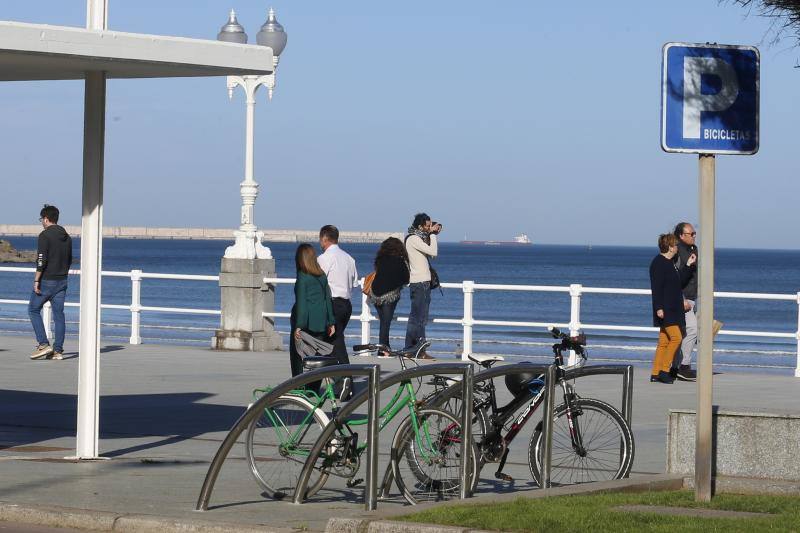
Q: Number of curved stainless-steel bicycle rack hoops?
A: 4